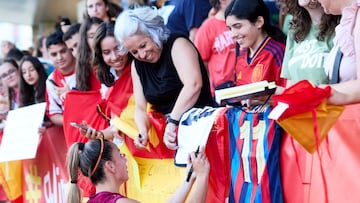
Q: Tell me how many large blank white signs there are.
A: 1